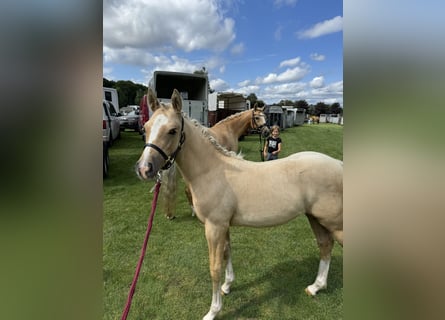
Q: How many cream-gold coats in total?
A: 2